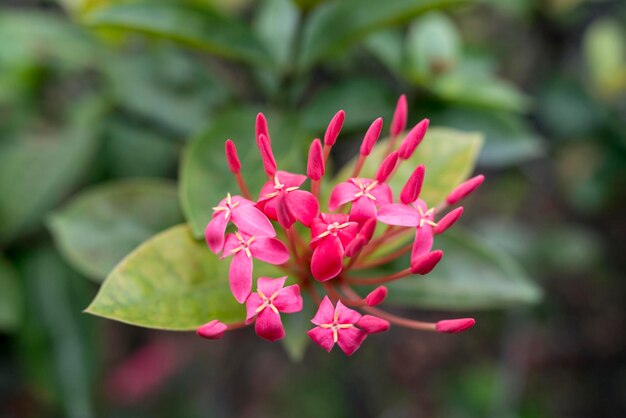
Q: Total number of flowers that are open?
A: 8